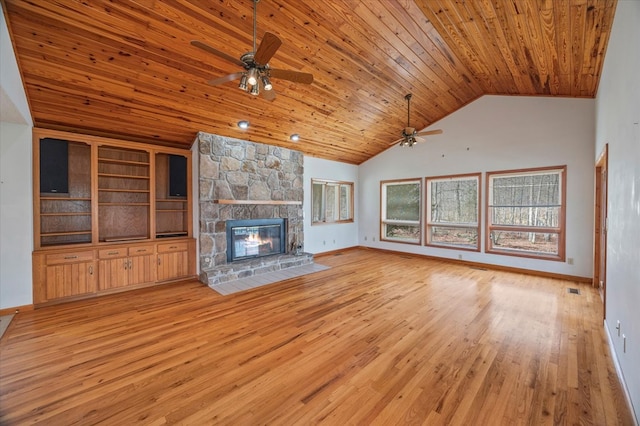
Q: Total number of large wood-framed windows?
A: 3